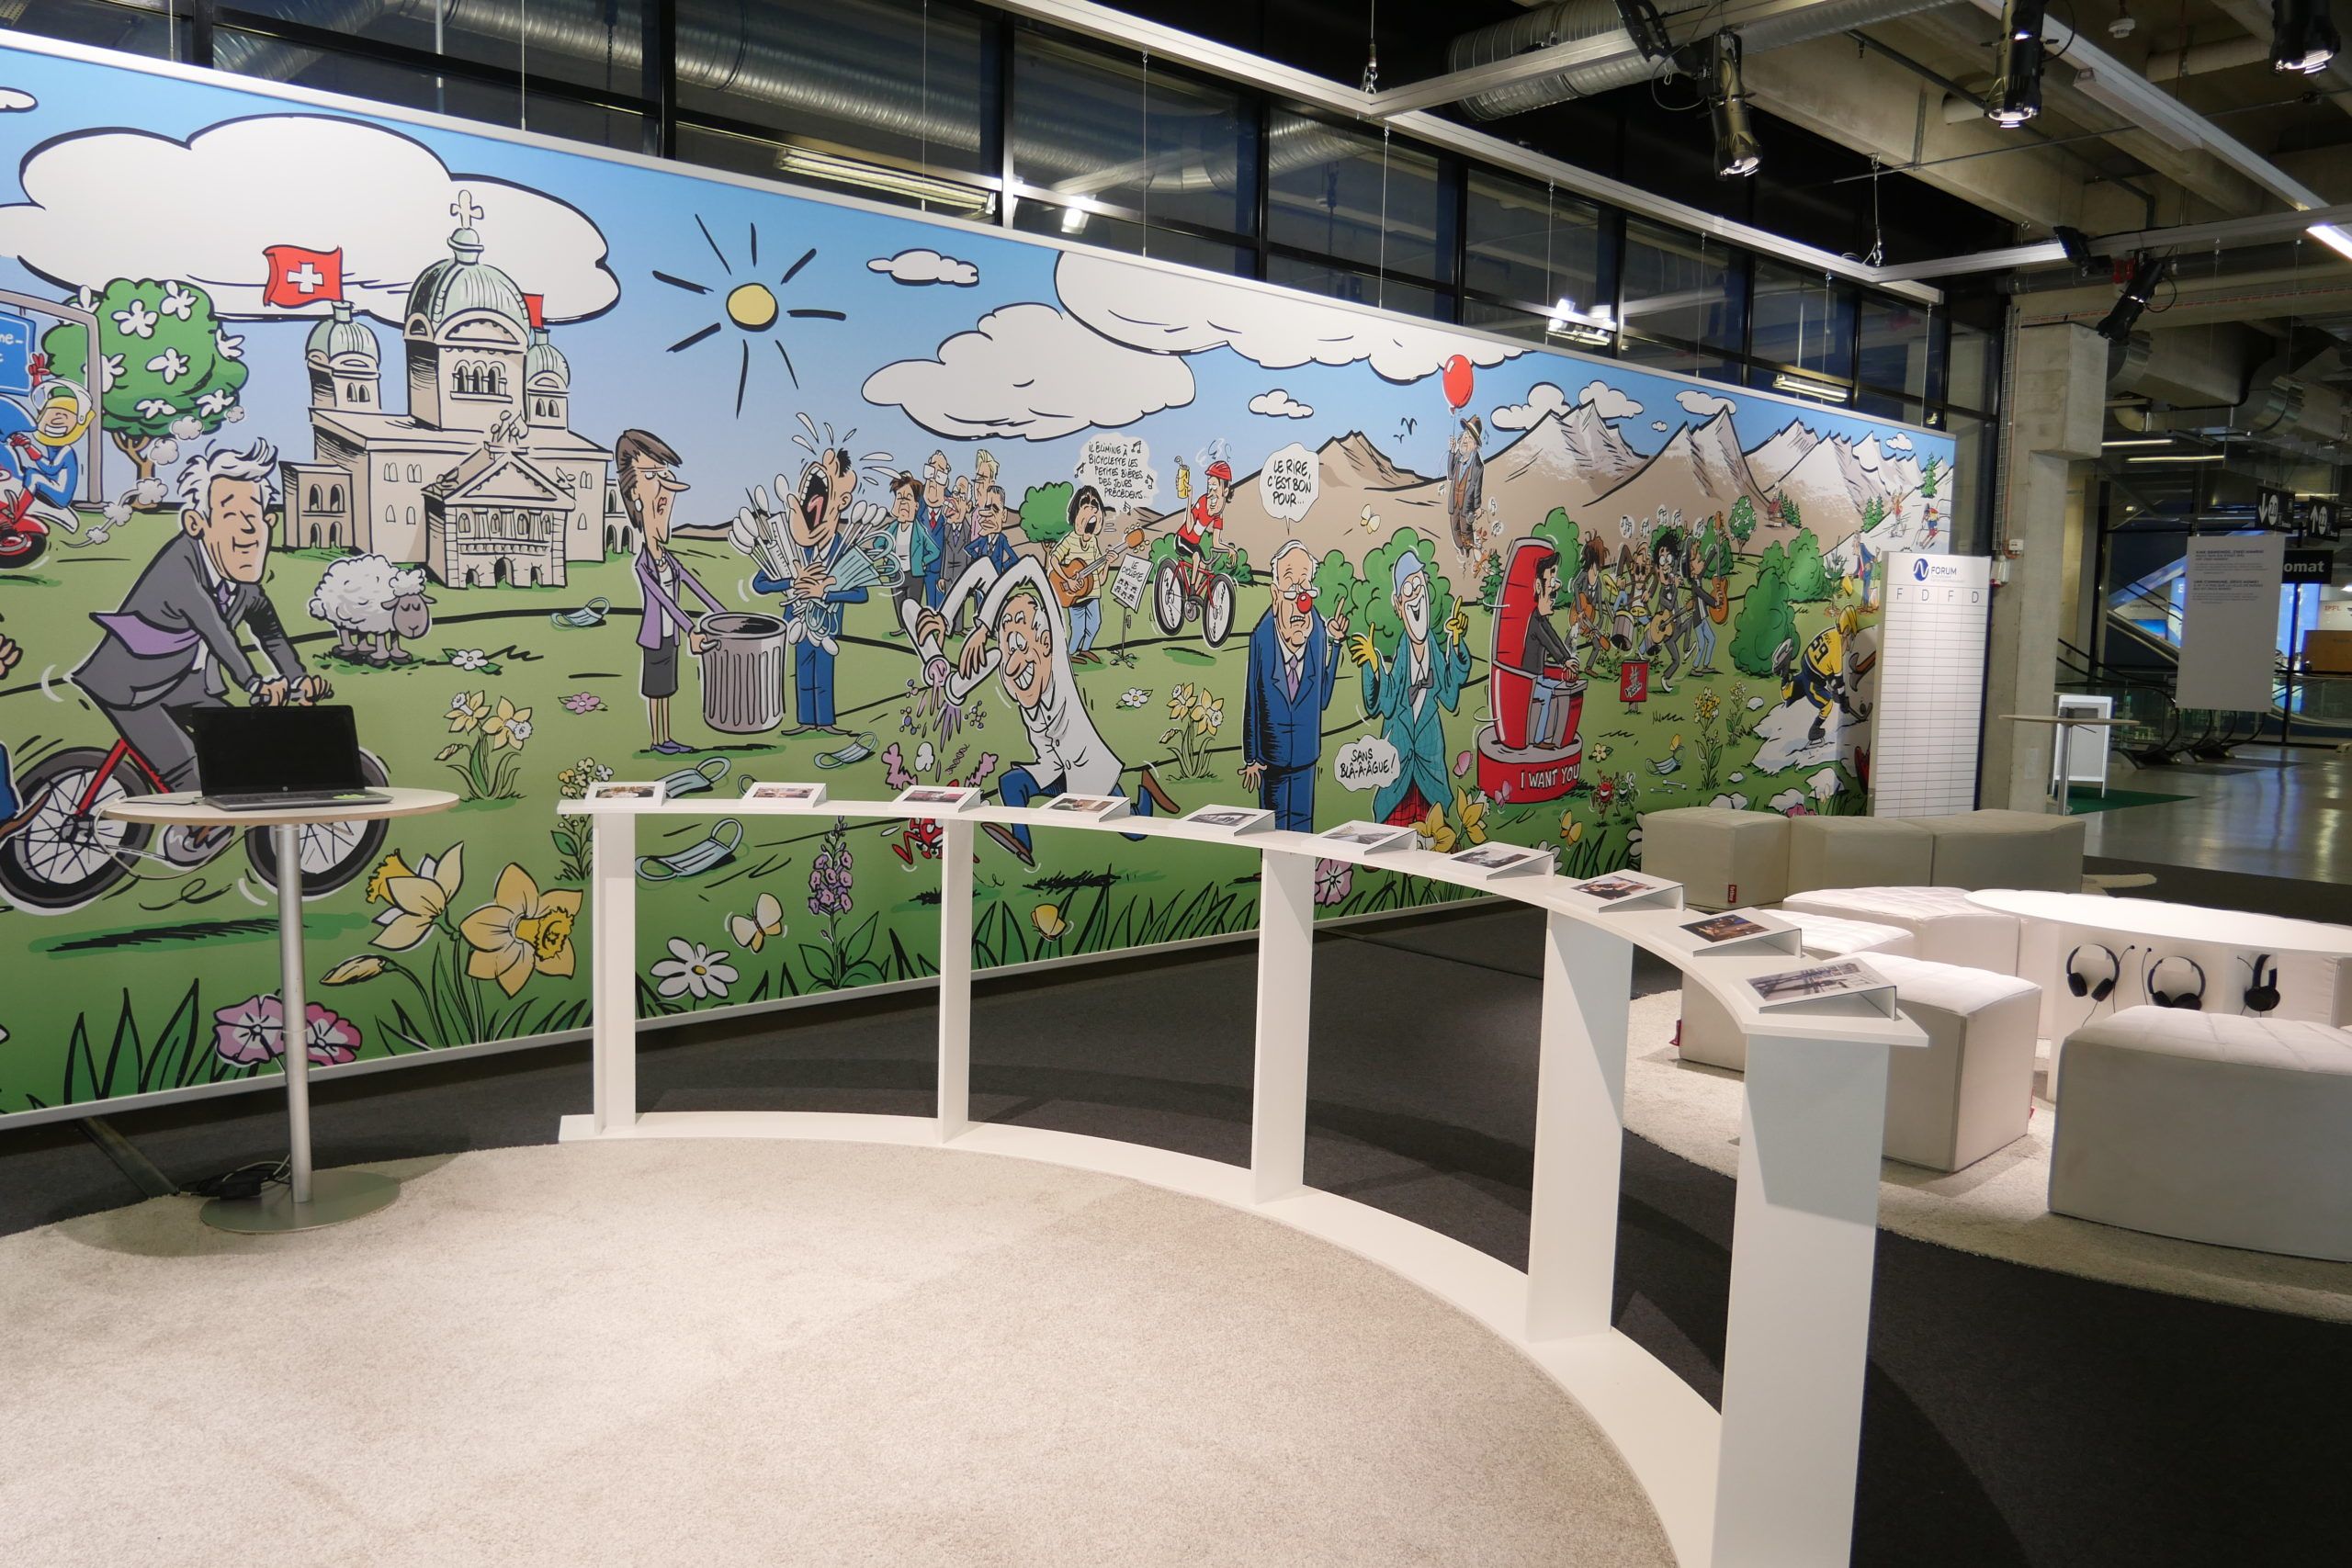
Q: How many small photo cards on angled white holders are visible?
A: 10